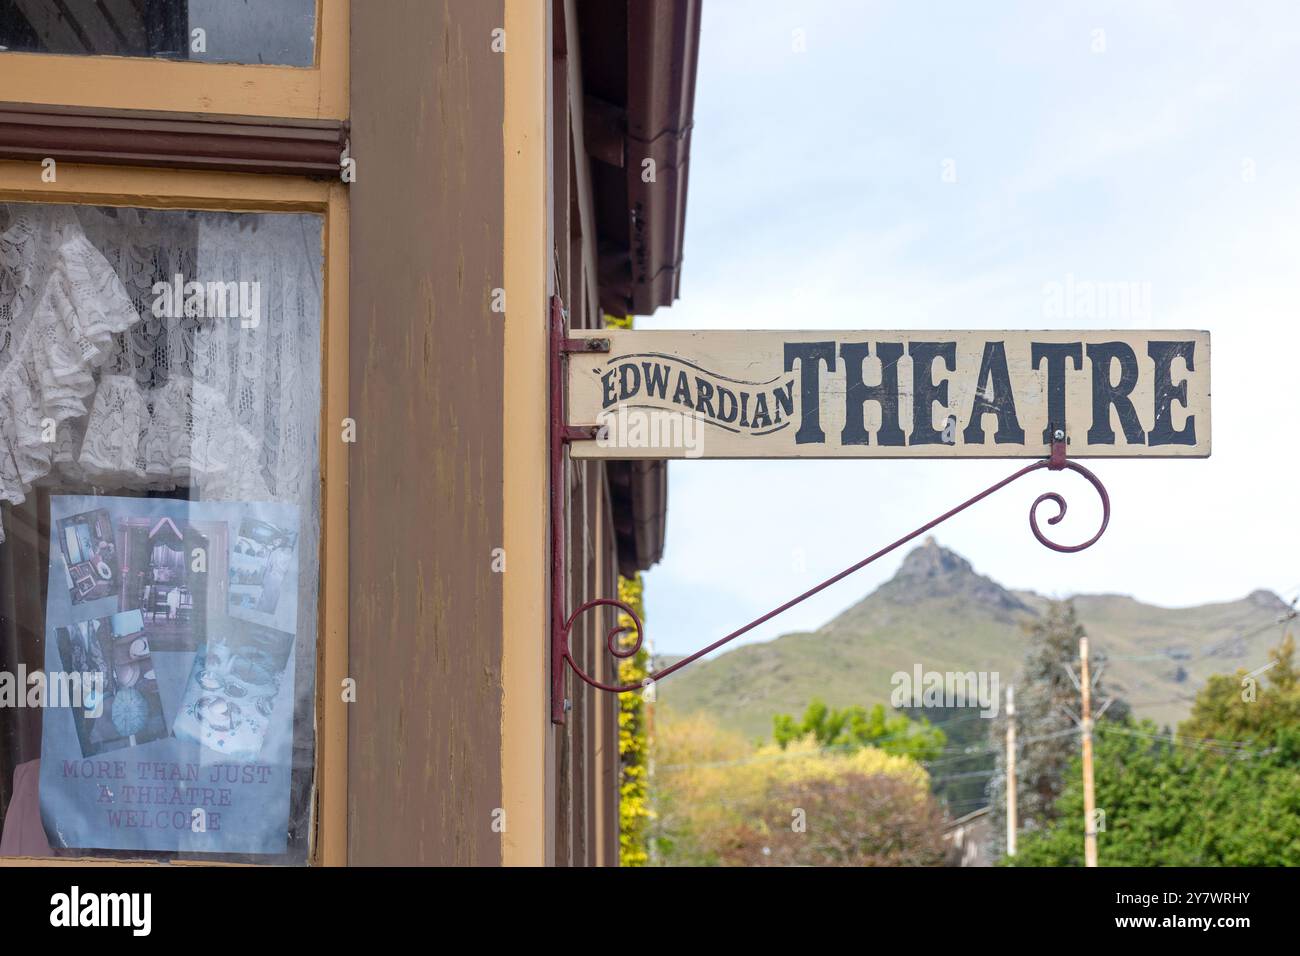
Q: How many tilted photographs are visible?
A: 4